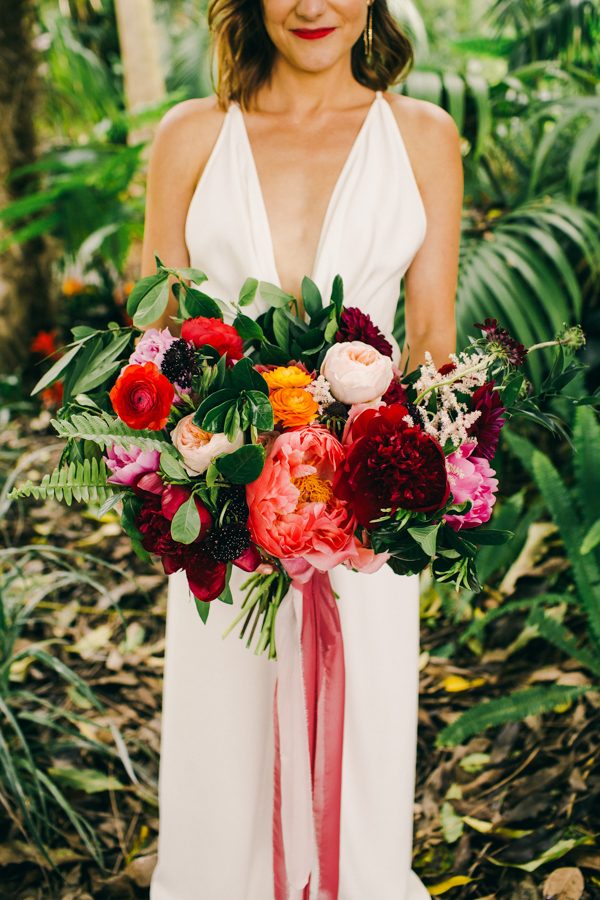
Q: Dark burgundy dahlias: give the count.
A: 2